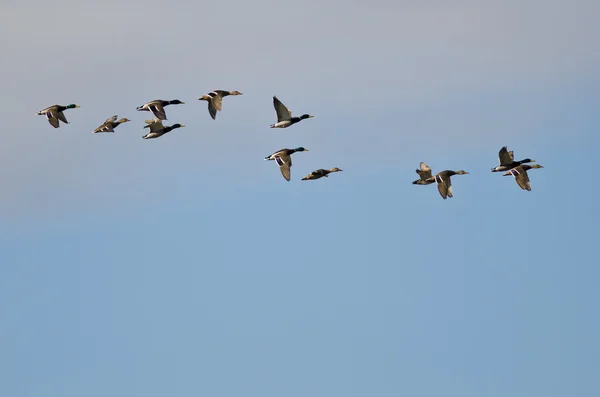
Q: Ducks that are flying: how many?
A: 12